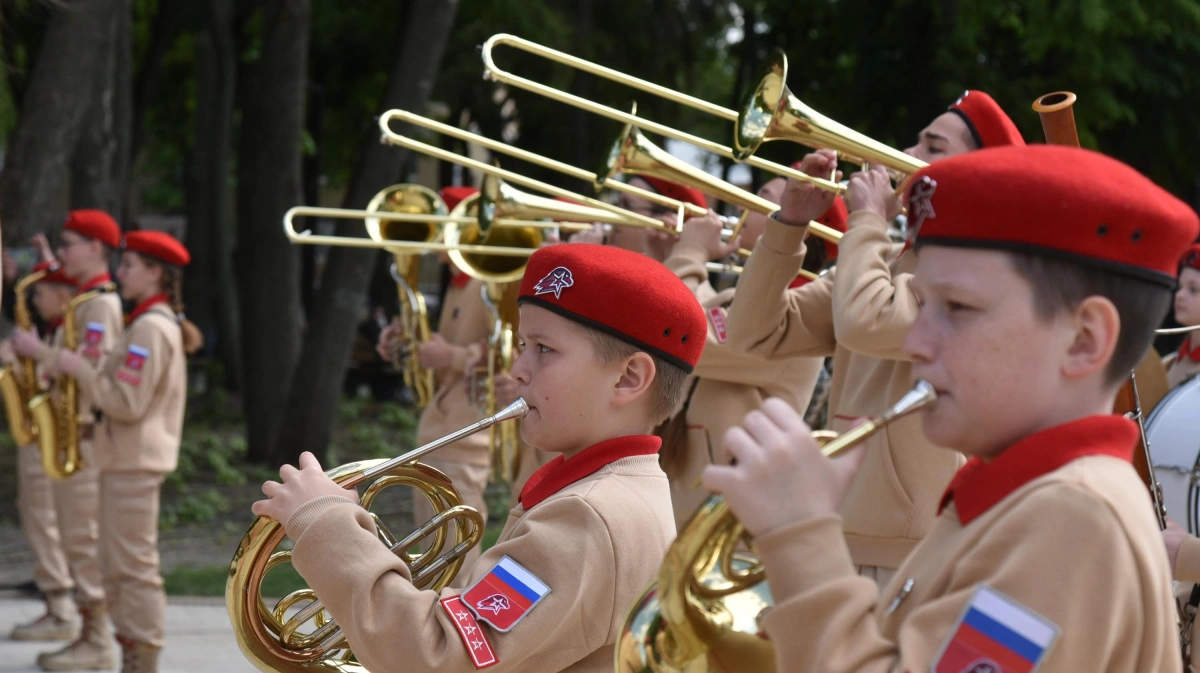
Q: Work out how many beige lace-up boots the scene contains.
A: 3